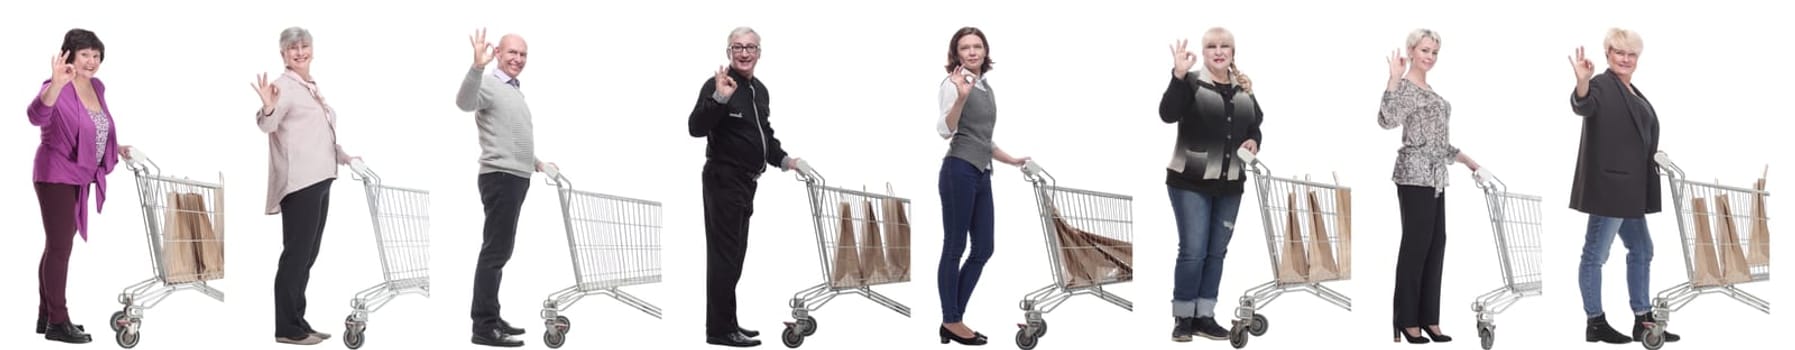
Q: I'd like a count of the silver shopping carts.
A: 8